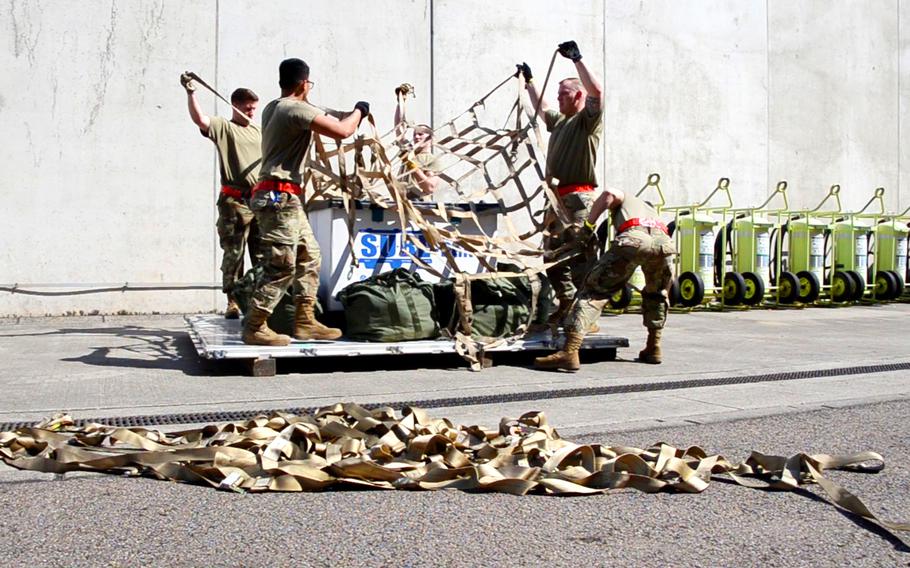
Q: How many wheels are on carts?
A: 11